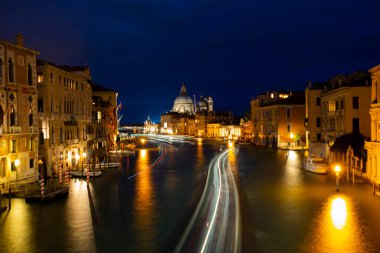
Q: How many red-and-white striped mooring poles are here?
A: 4